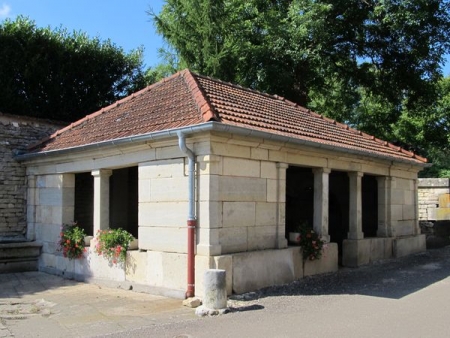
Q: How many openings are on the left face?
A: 2